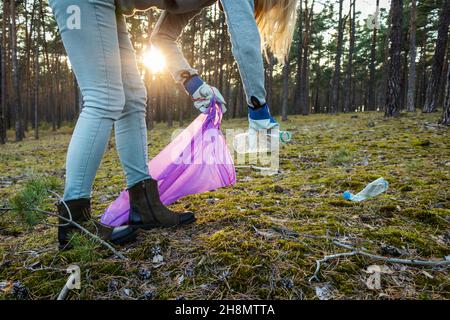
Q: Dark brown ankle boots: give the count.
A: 2